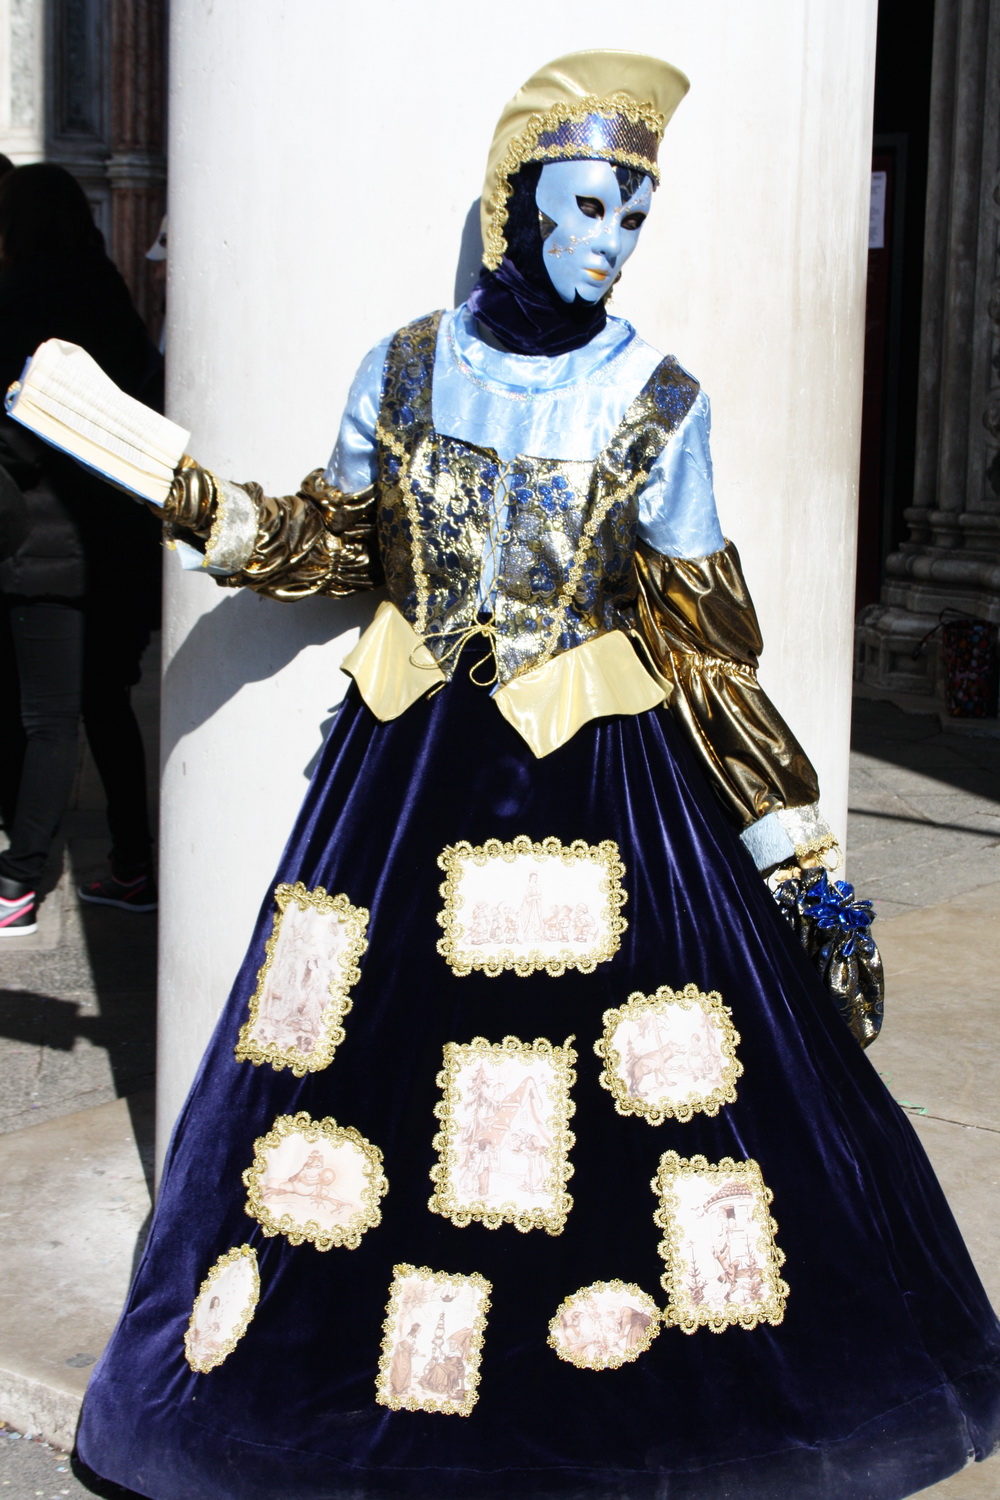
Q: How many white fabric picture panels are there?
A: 9